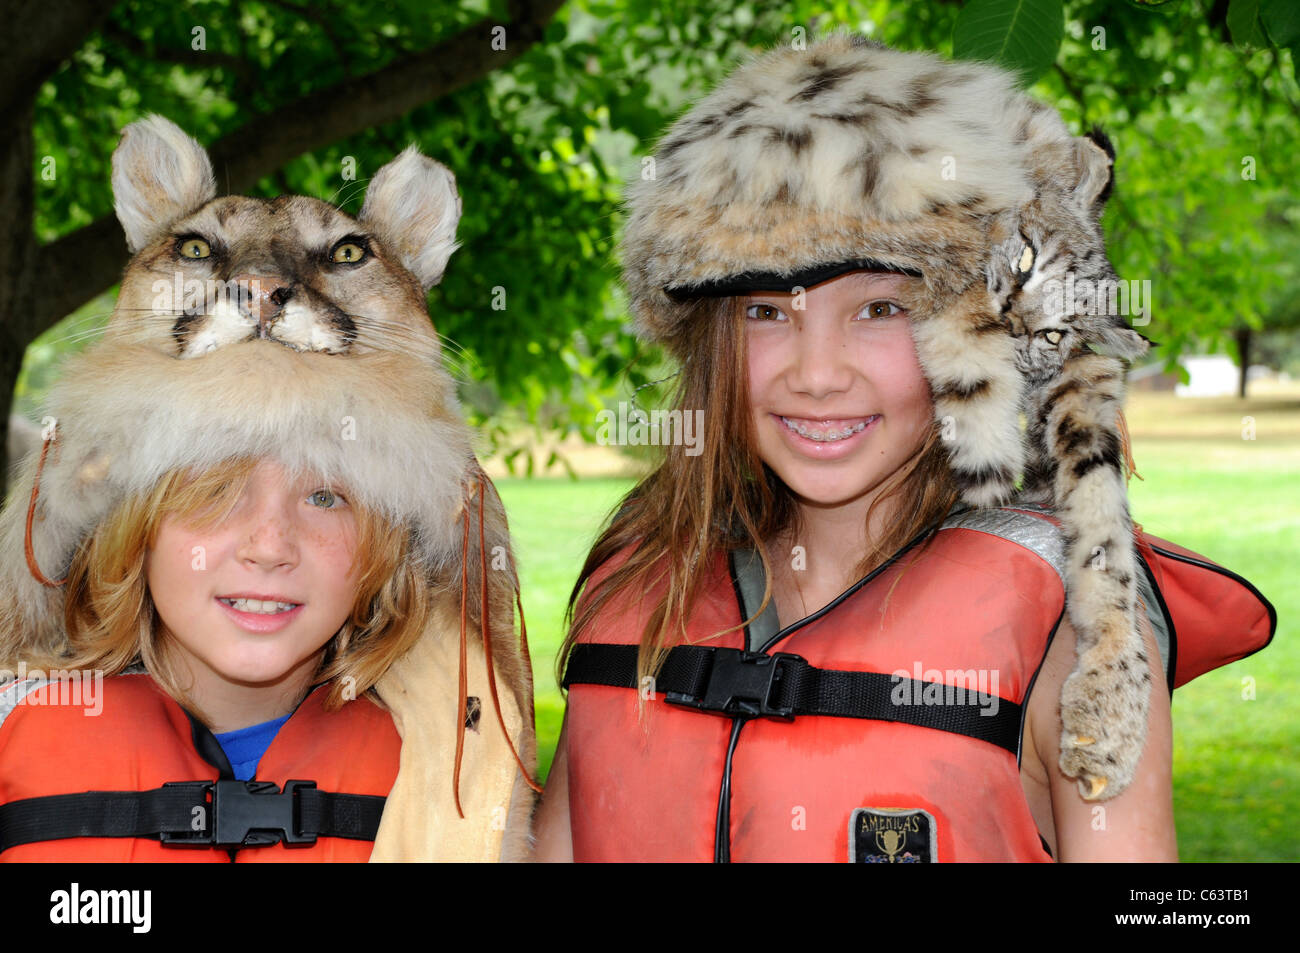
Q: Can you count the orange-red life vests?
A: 2